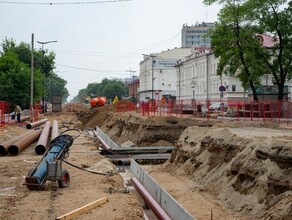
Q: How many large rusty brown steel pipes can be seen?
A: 5